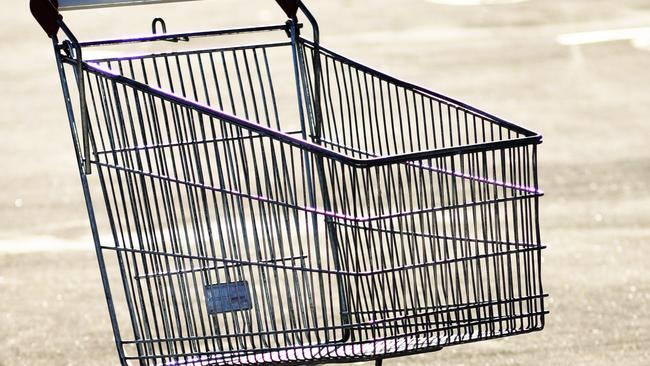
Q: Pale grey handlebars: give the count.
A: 1